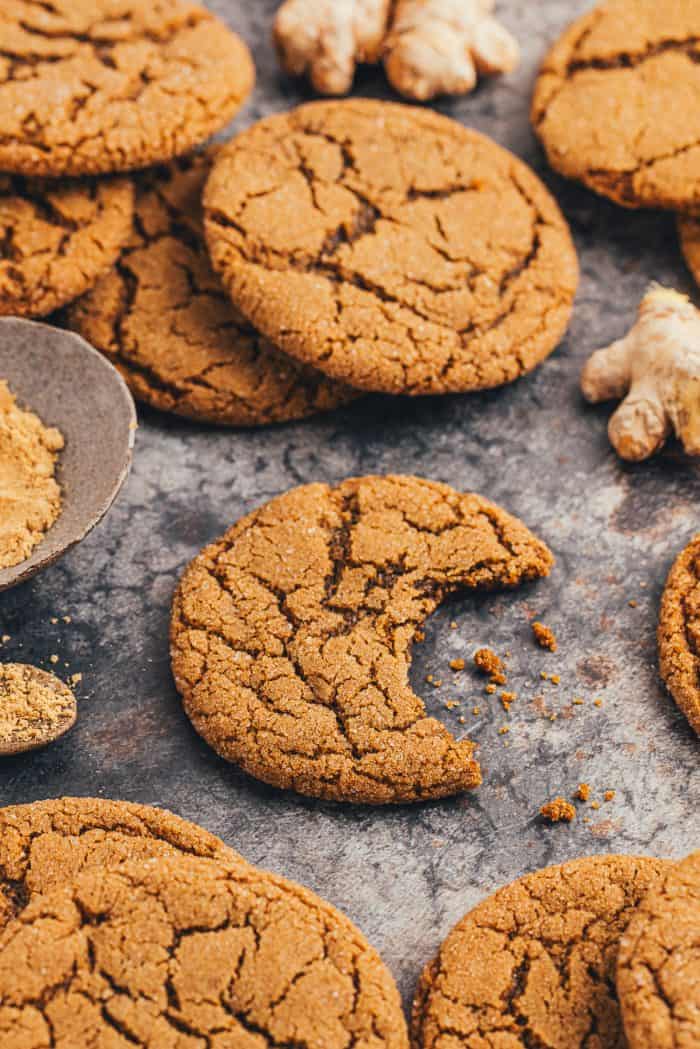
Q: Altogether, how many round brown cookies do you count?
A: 12